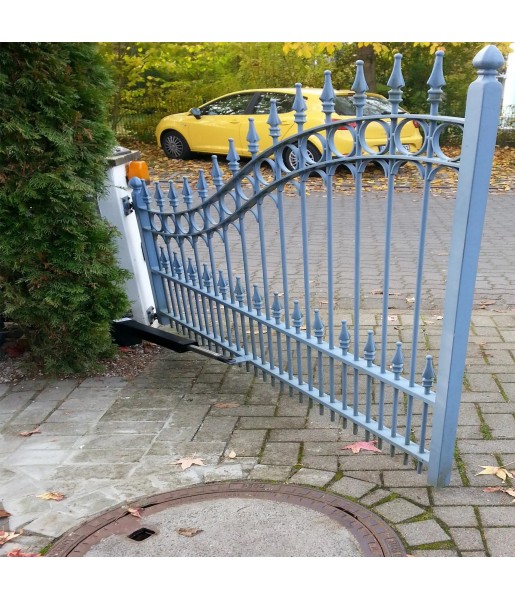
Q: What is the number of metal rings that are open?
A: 14